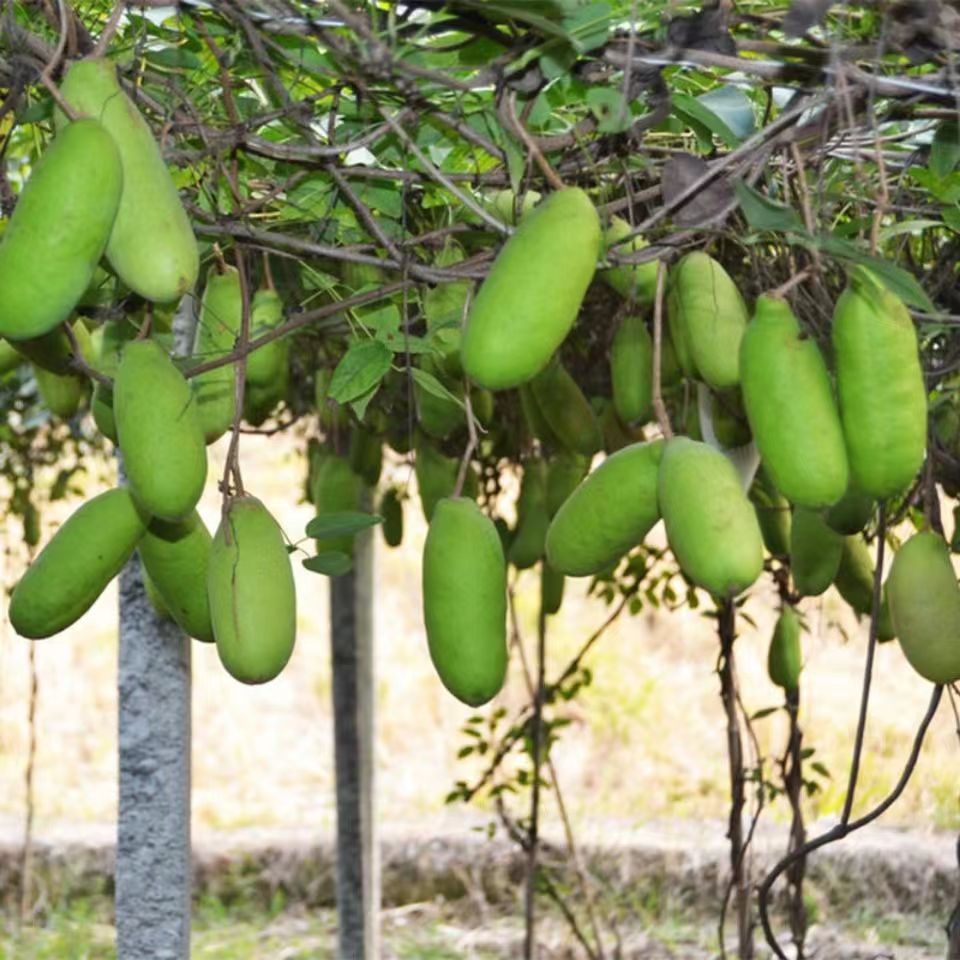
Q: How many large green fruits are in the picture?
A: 14